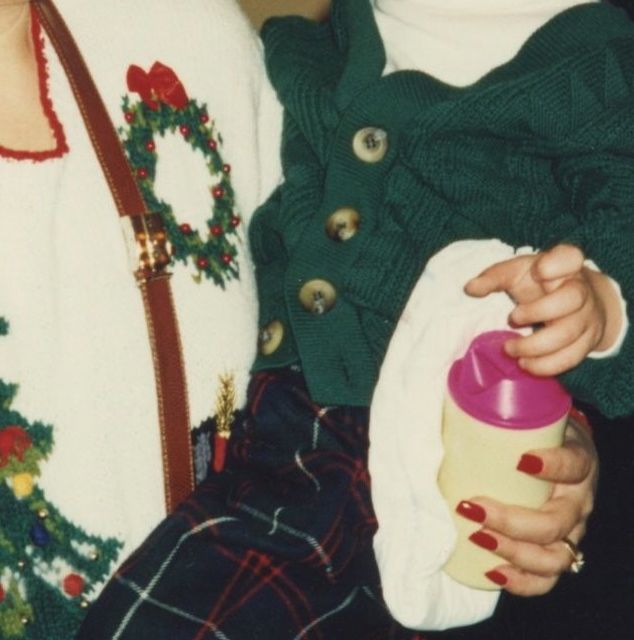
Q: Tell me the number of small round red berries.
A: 13